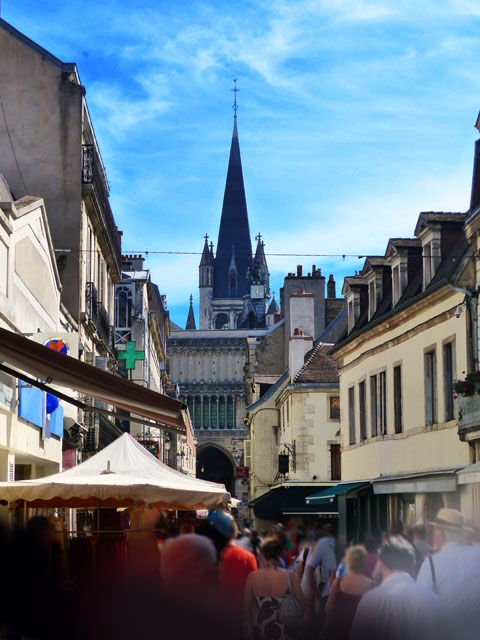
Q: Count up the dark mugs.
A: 0